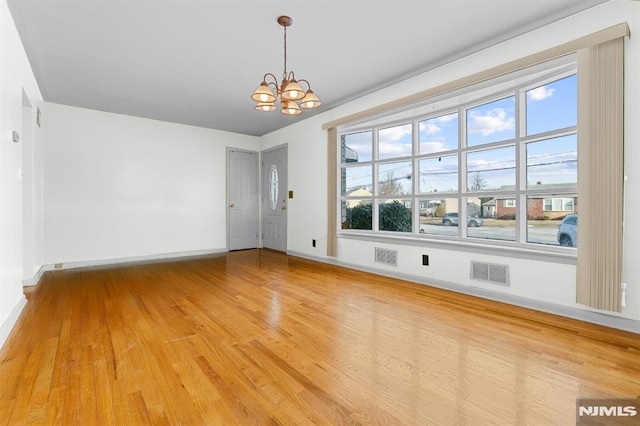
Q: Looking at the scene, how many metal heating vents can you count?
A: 2